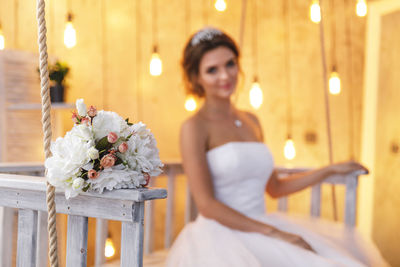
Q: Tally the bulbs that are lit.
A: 11